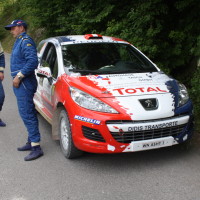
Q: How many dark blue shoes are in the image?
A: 3